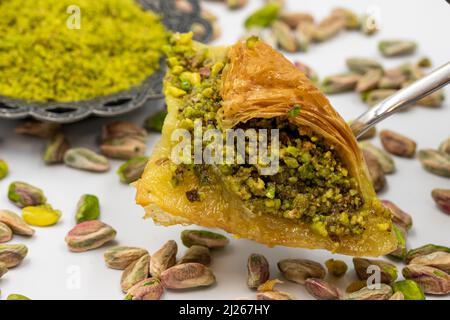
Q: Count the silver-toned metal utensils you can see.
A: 1